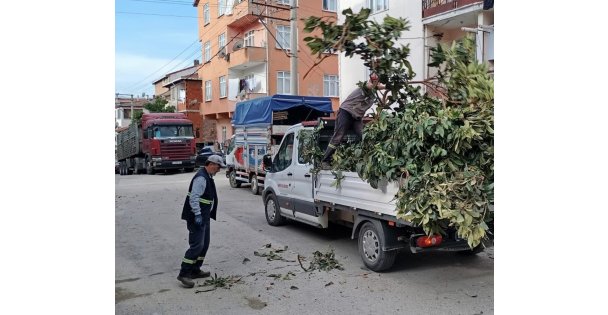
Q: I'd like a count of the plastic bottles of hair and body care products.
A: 0